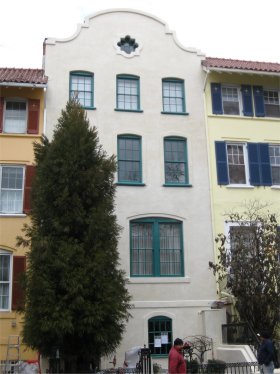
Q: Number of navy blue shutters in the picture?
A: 6